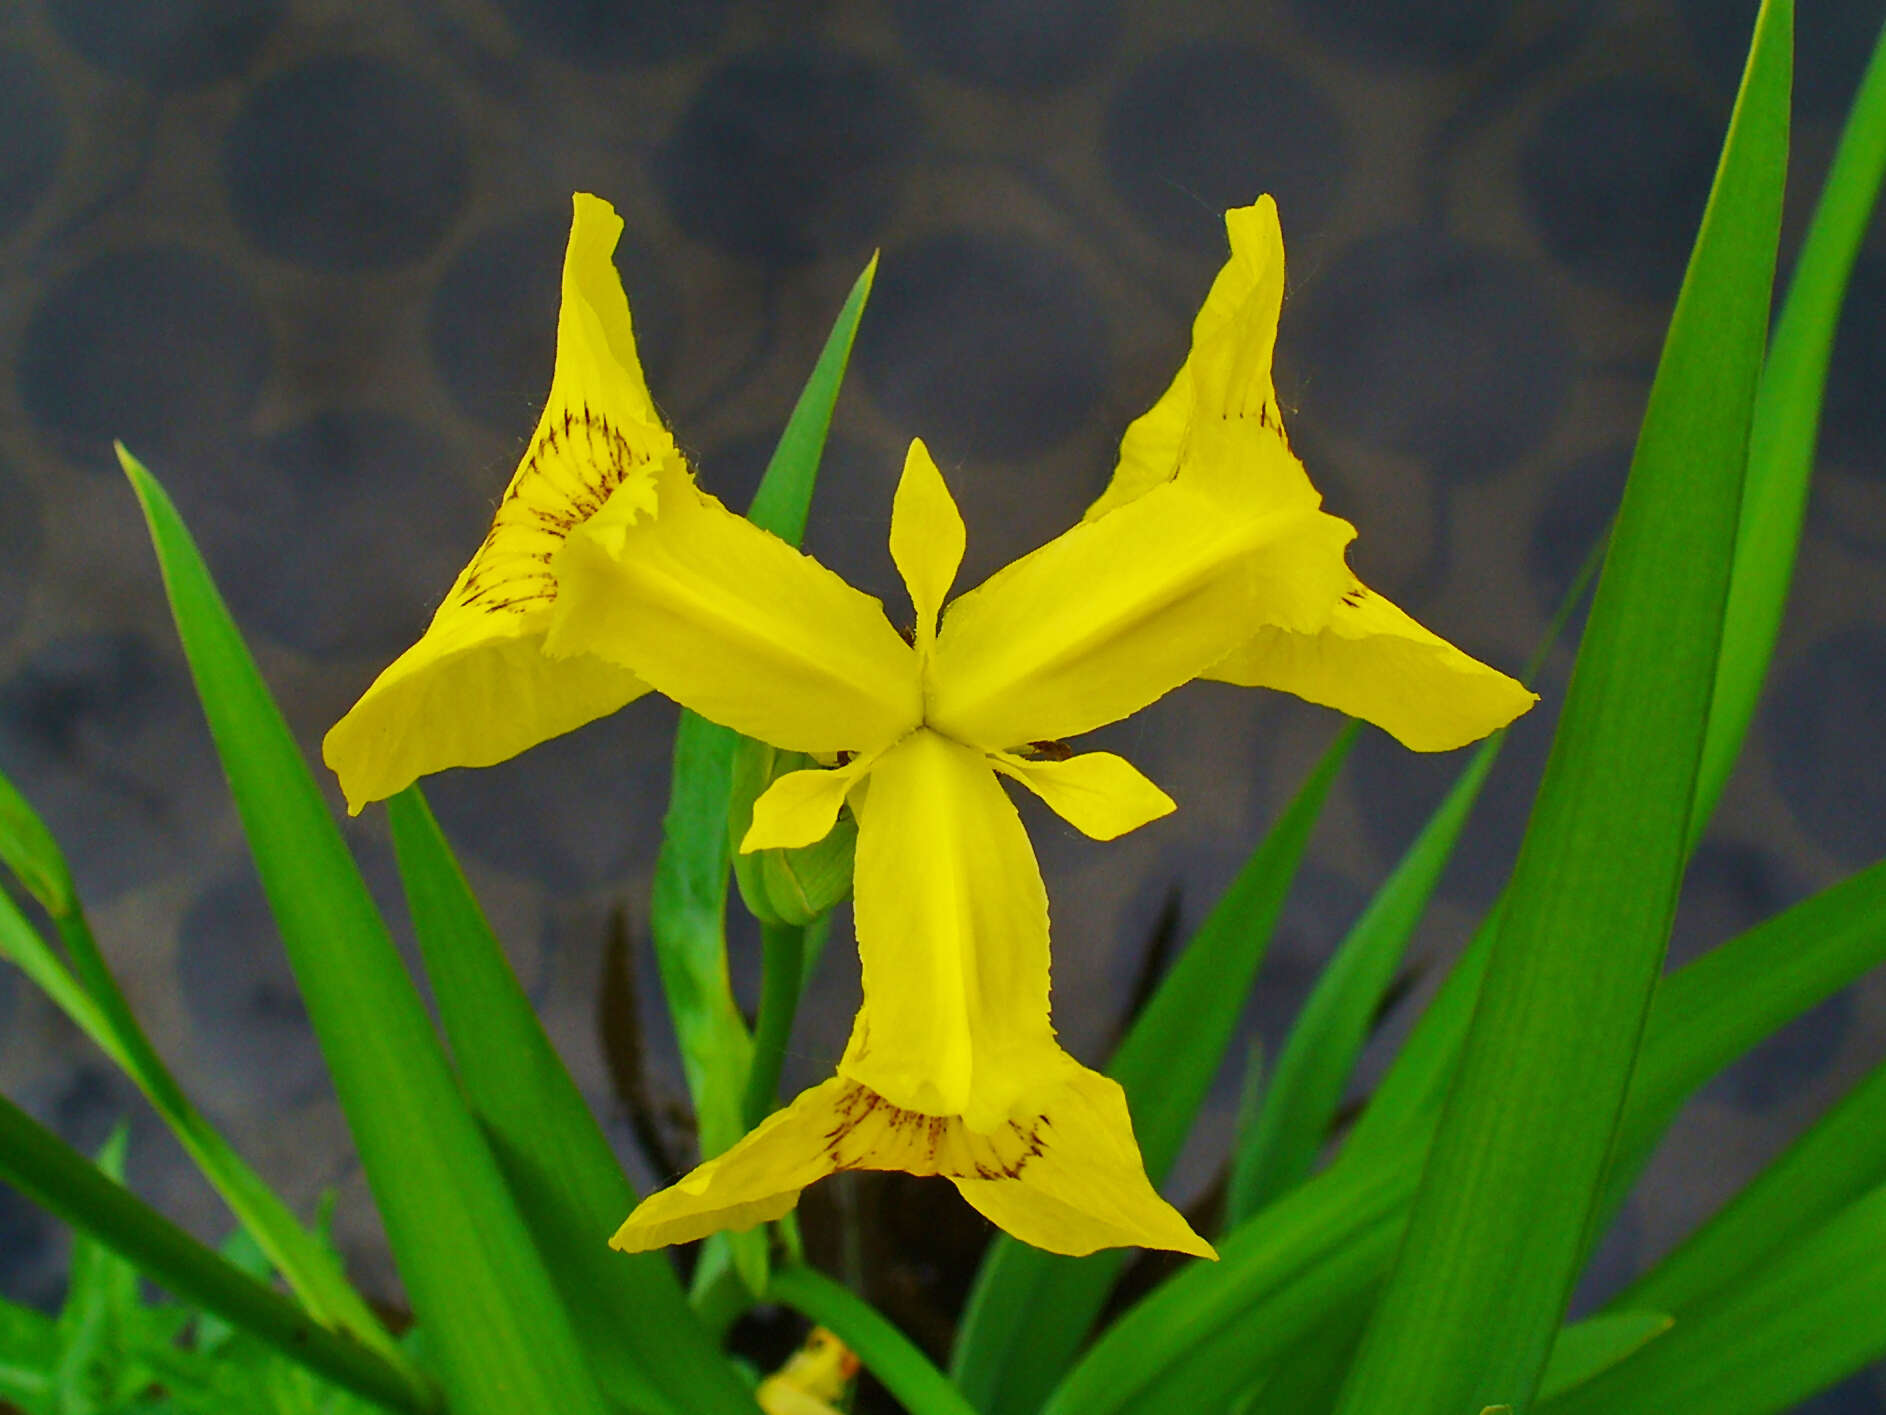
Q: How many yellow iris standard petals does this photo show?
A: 3